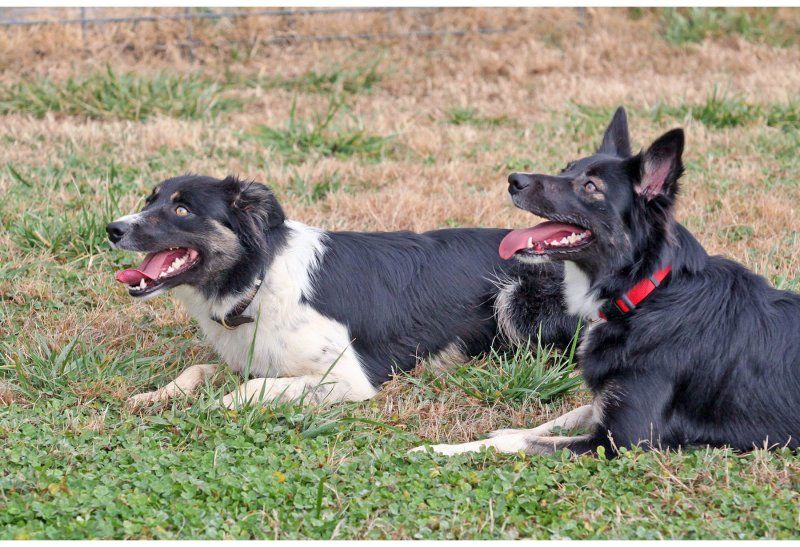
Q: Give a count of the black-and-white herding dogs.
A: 2